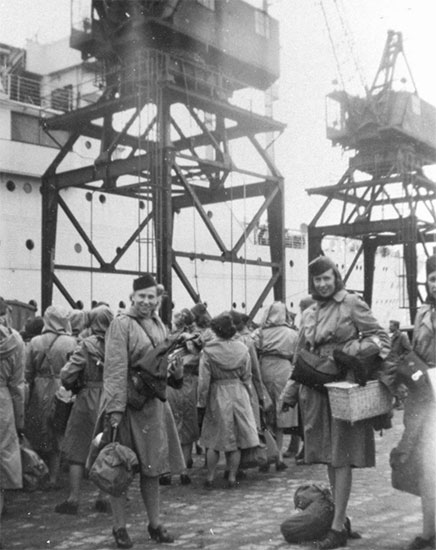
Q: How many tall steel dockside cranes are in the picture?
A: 2